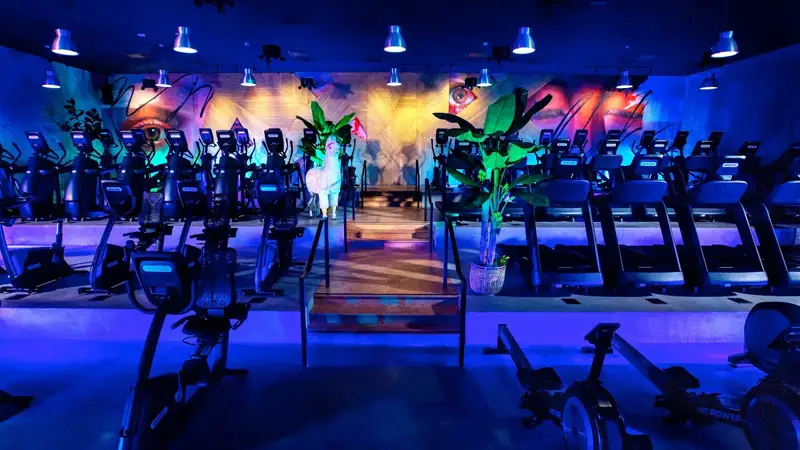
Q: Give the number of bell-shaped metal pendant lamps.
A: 12